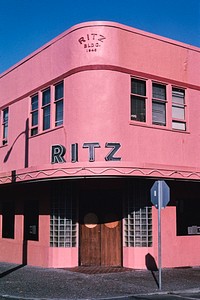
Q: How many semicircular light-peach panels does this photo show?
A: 2